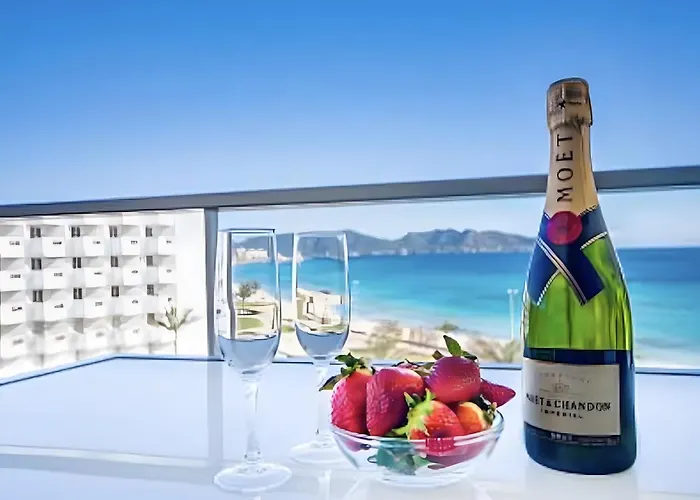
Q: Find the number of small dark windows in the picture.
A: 12